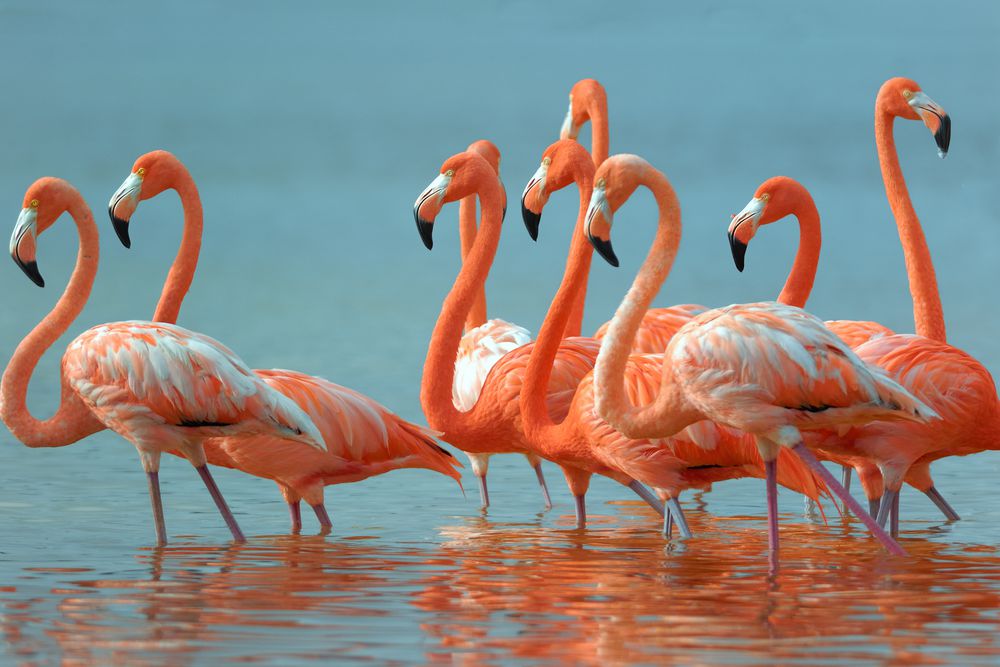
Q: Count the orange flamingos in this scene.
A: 9